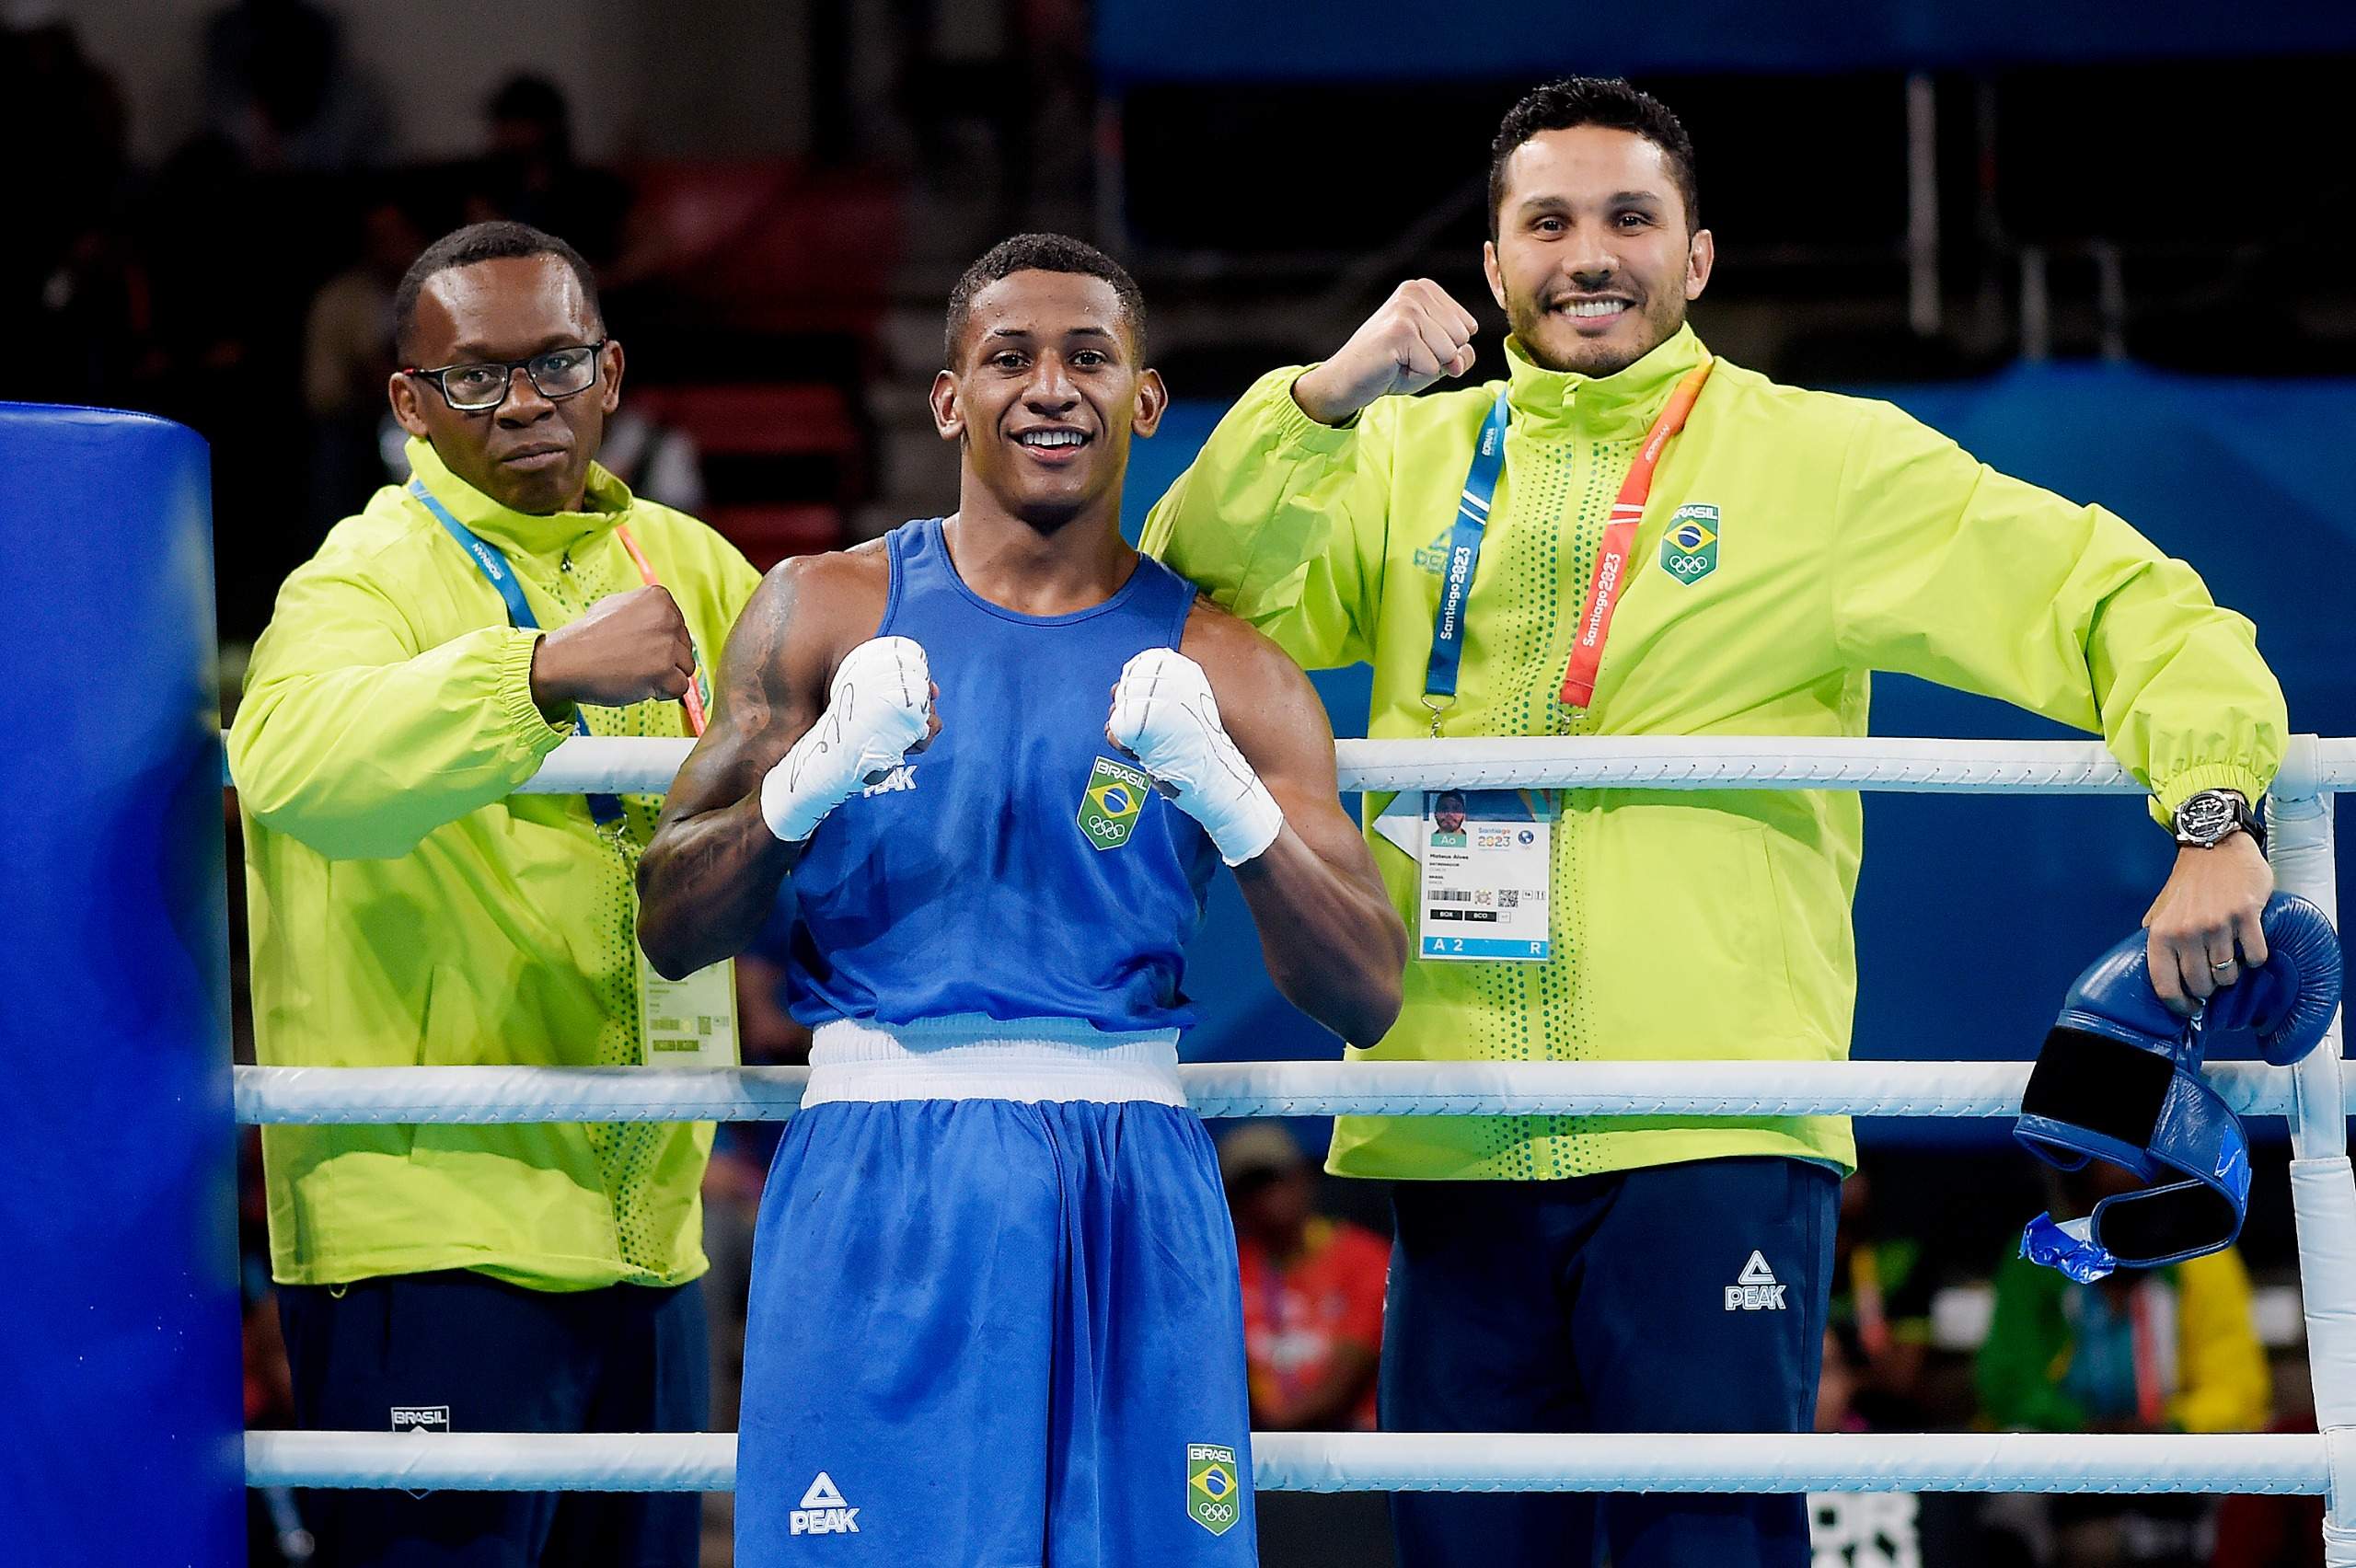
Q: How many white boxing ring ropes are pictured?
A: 3